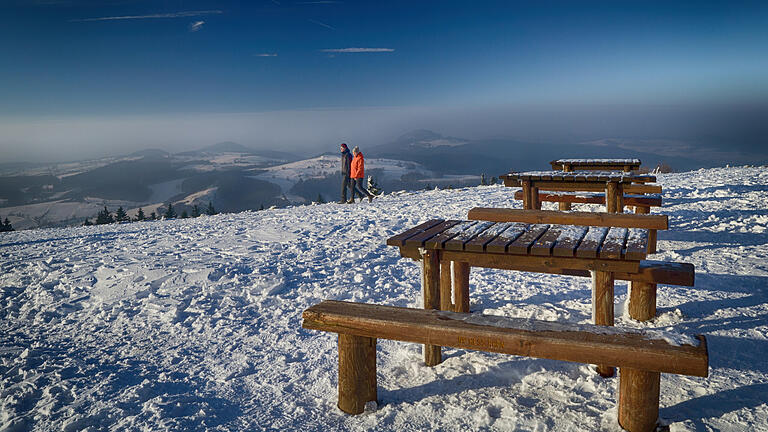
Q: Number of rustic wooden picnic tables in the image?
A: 3